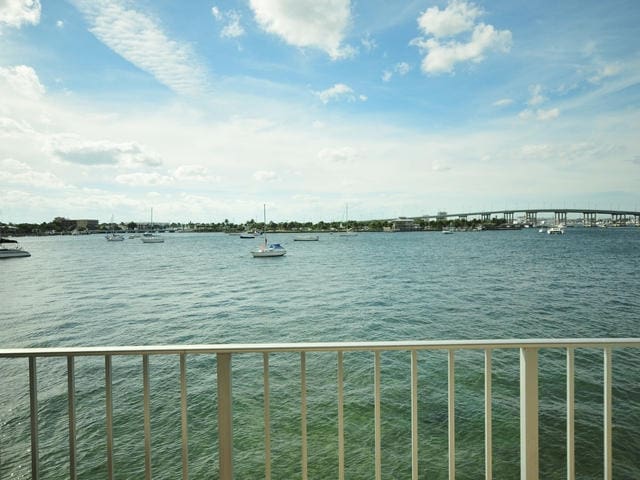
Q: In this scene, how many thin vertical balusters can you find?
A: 14